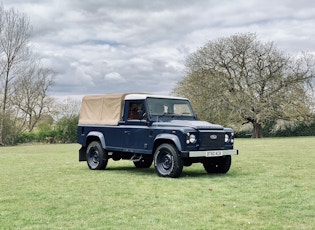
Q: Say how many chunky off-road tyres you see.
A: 4